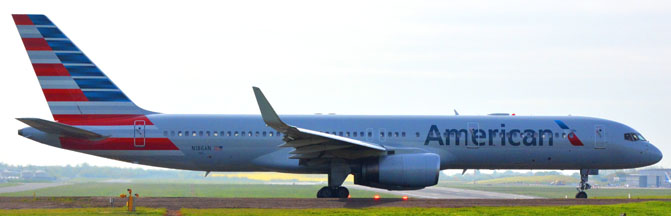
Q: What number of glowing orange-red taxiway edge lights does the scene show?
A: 3